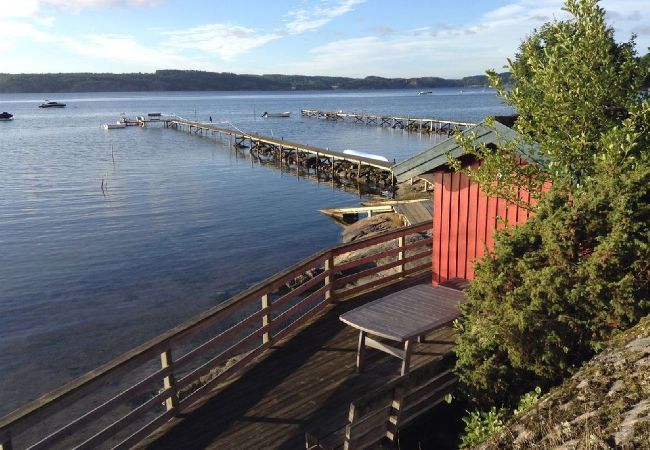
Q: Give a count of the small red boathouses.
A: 1